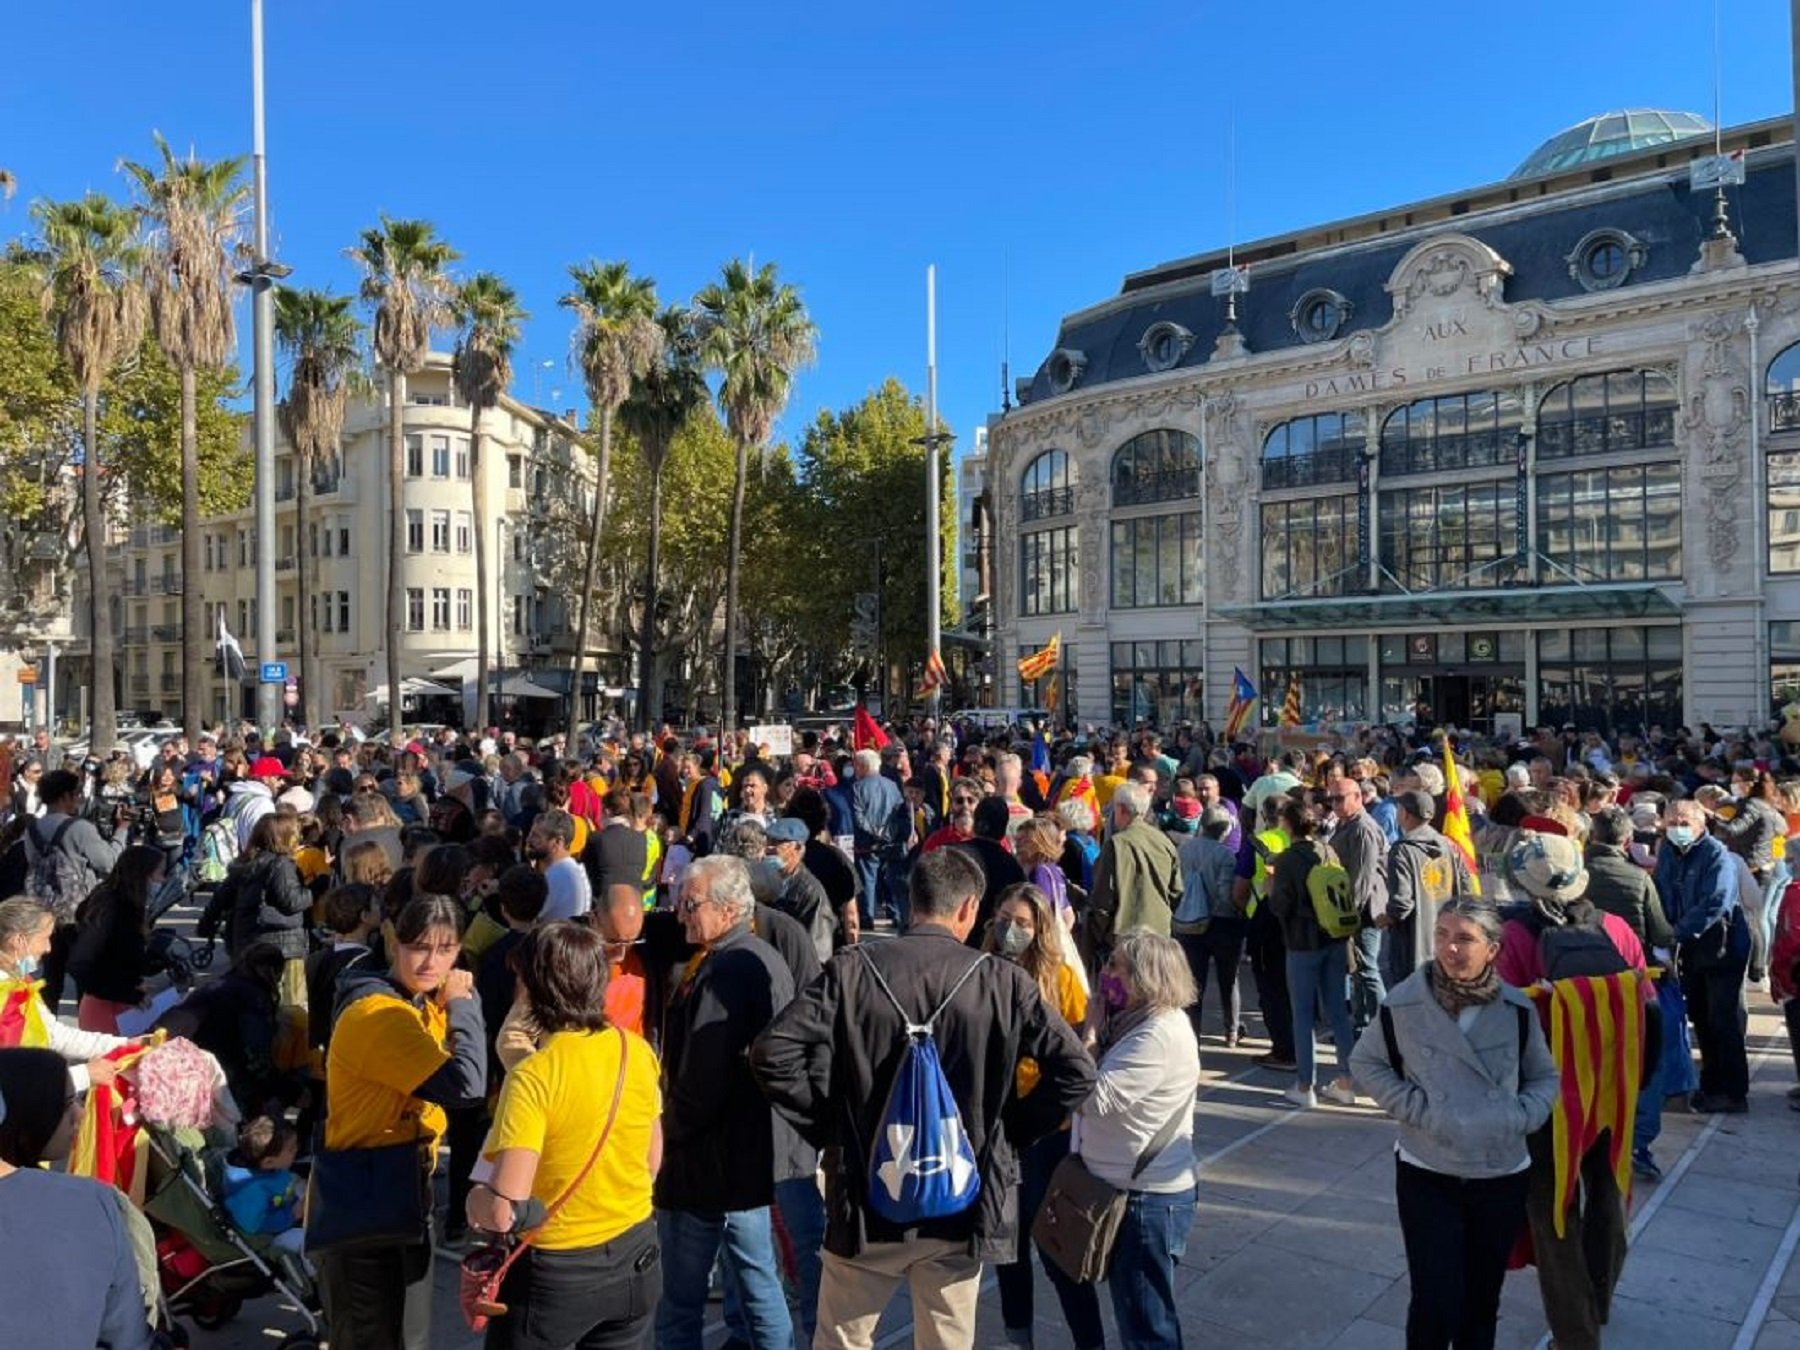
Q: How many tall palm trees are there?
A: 8